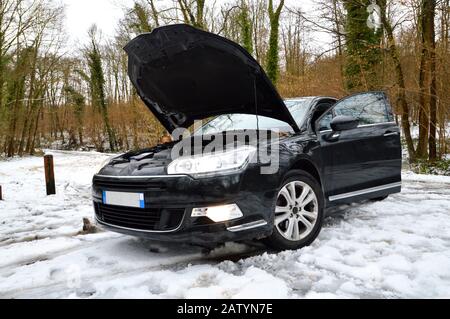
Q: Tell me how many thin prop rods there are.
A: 1